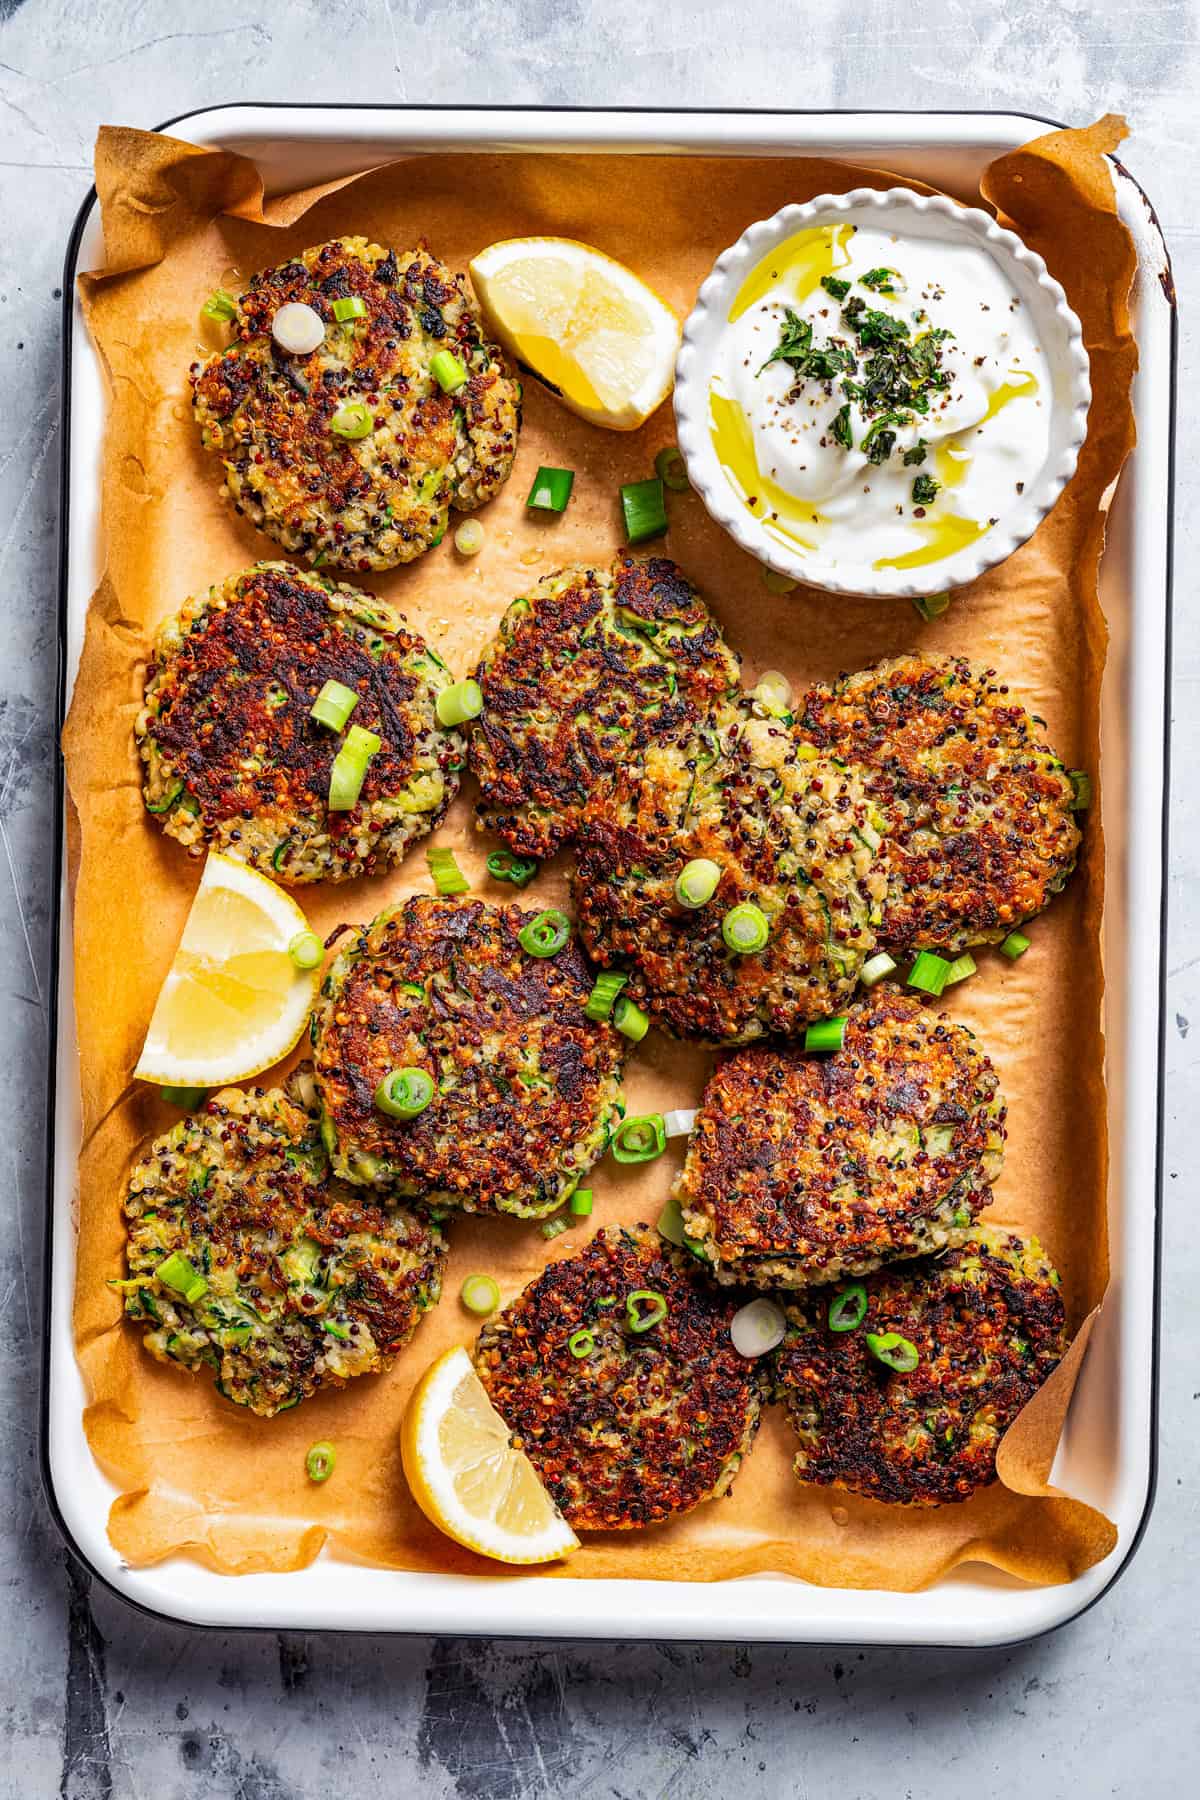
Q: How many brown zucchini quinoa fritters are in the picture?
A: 10